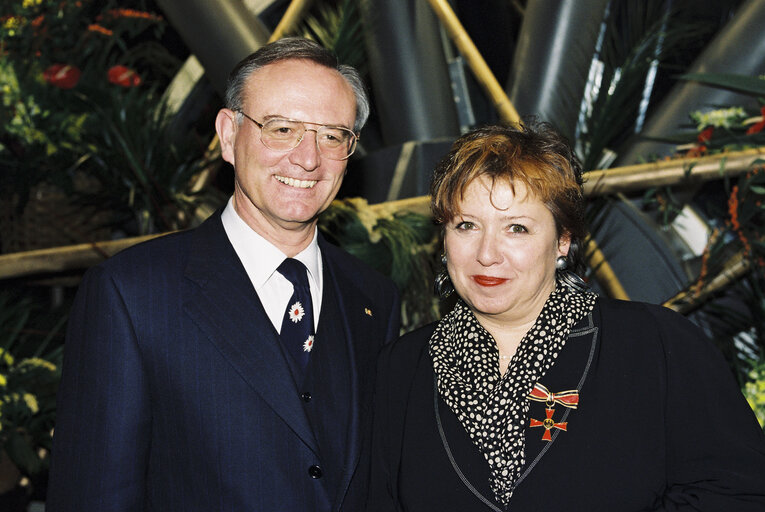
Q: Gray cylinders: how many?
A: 4